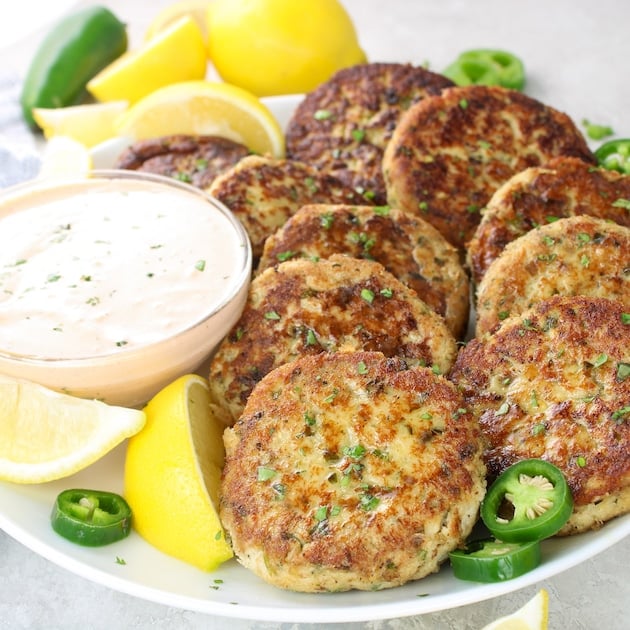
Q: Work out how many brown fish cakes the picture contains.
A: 10